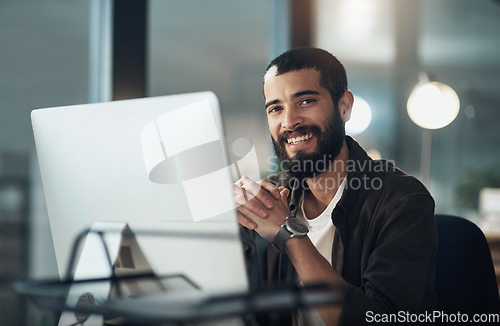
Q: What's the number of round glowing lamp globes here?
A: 2